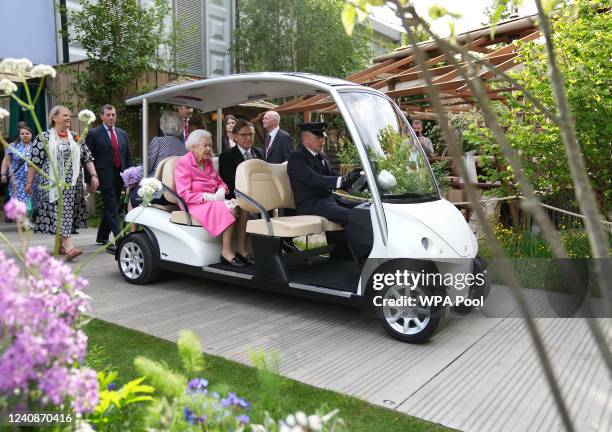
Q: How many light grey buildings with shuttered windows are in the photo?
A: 1